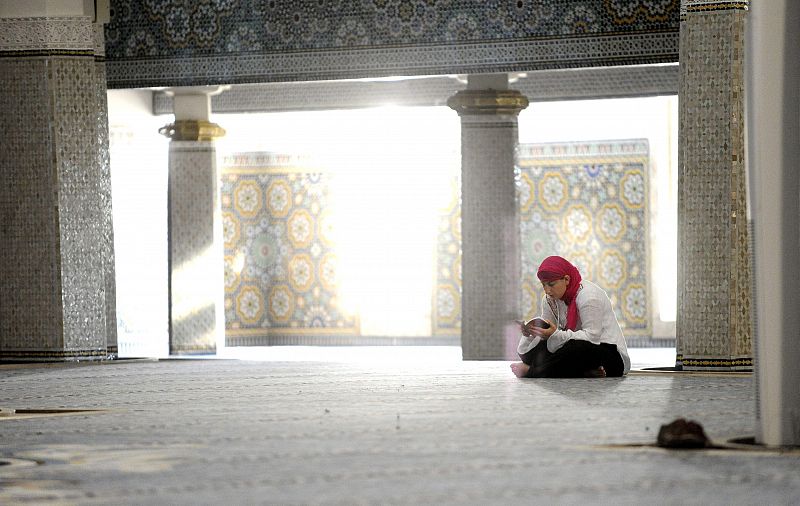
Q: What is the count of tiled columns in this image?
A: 4